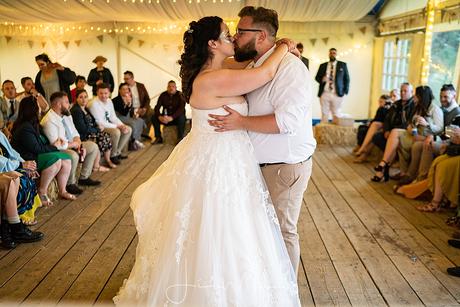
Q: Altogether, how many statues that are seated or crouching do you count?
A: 0